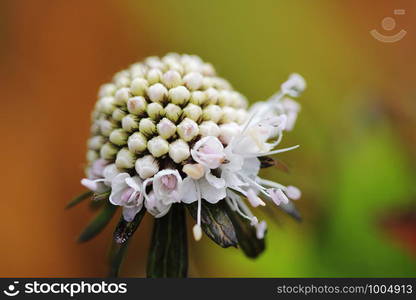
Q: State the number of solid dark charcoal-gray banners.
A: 1